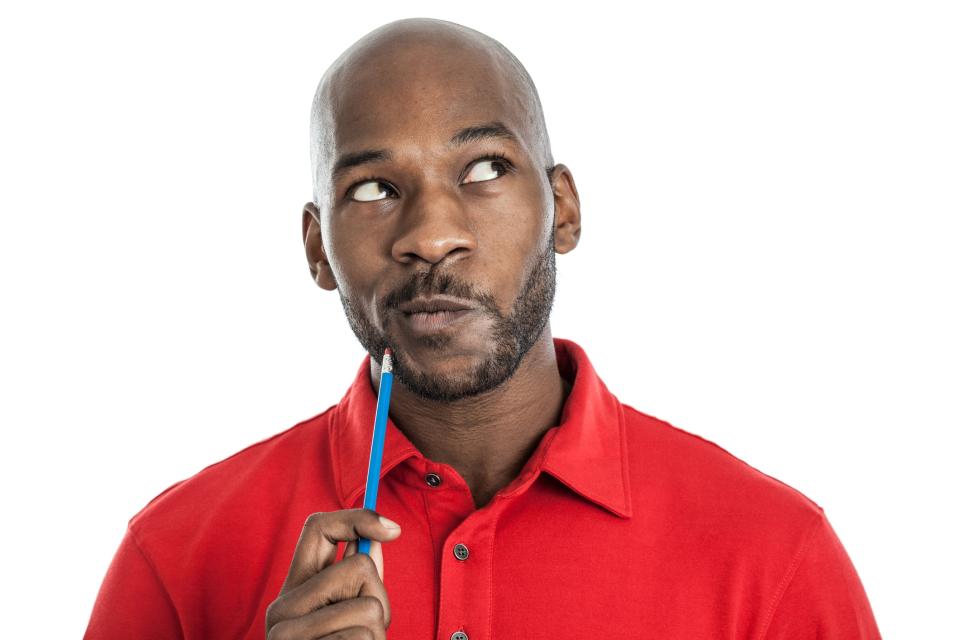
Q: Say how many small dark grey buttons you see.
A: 3